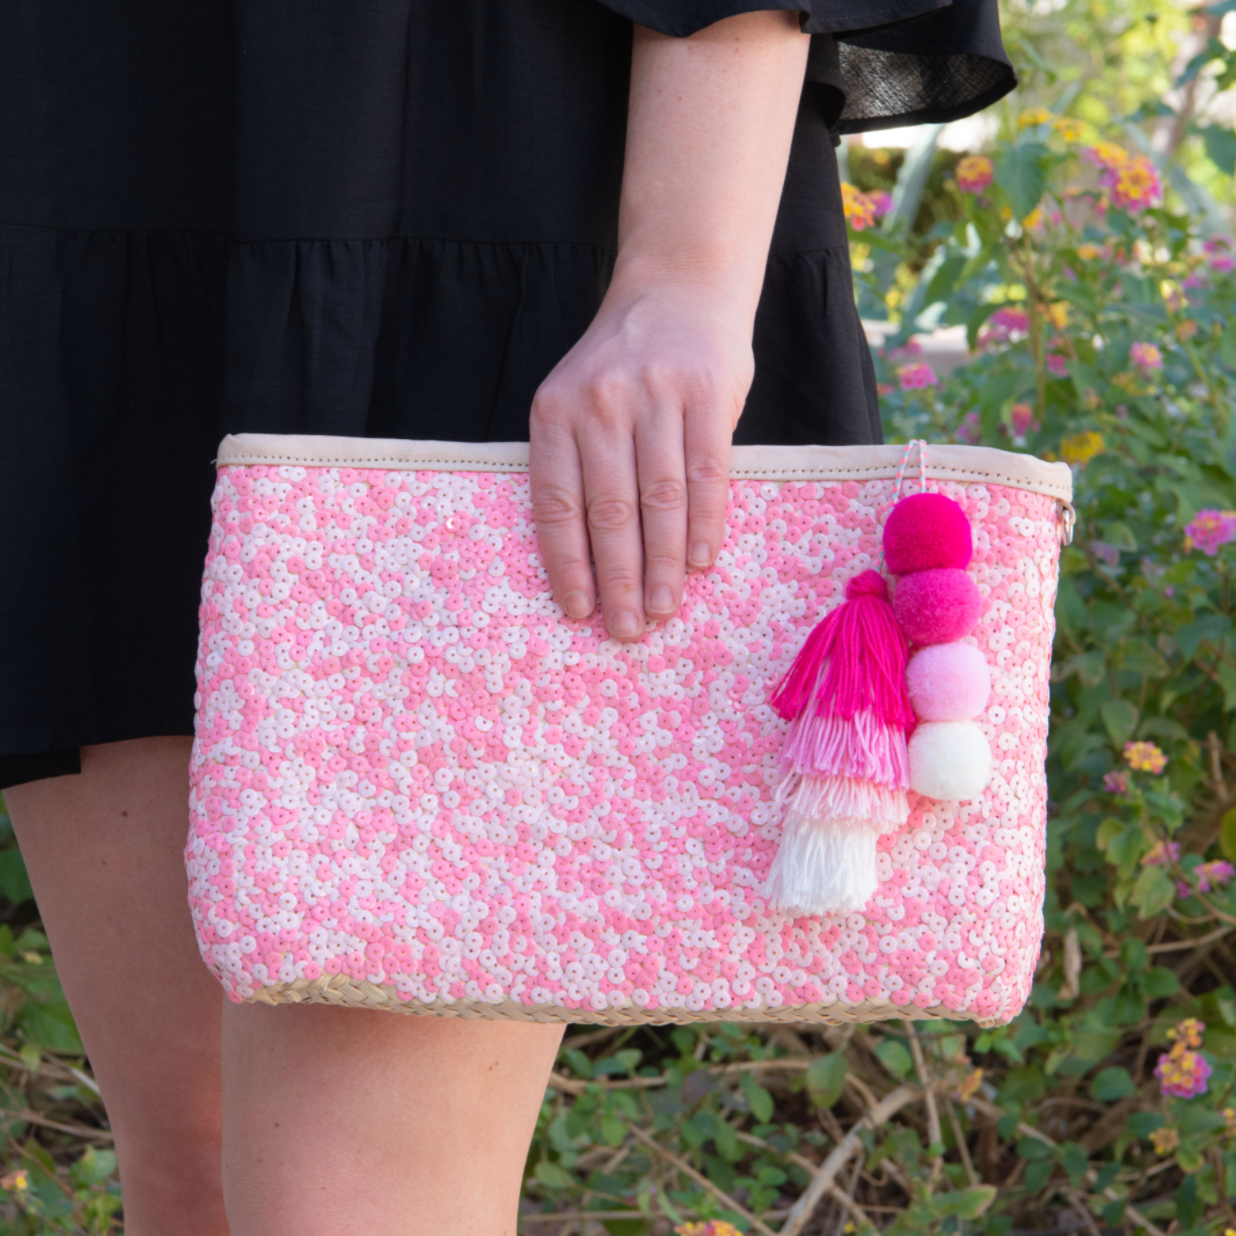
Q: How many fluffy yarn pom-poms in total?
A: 4